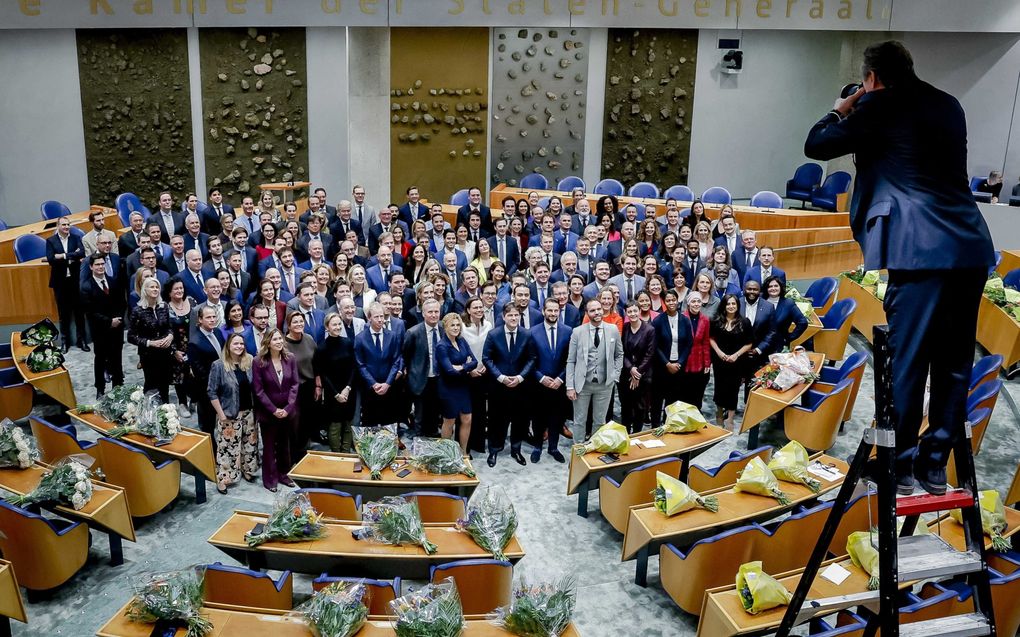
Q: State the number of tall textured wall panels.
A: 5